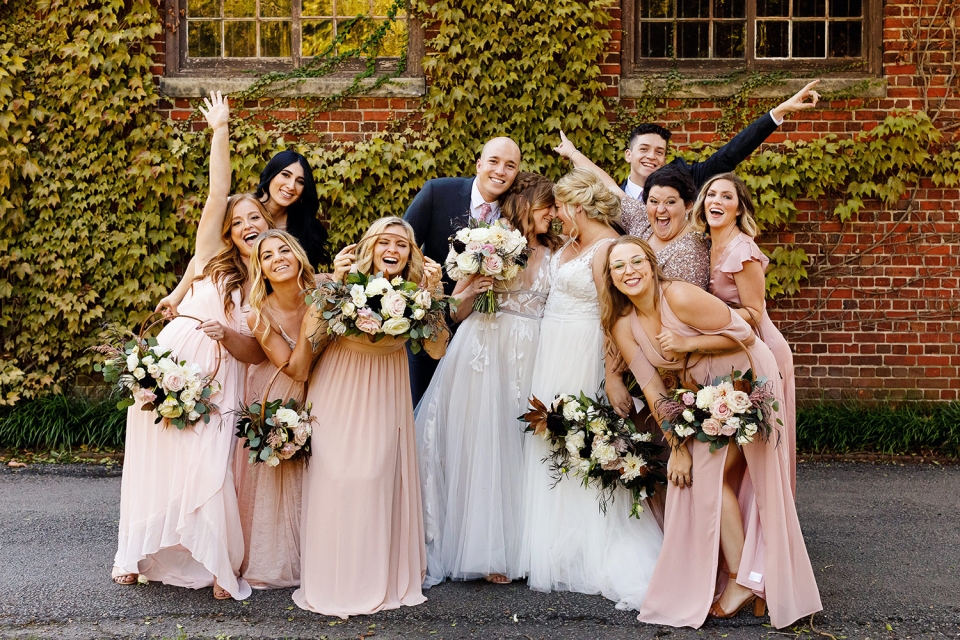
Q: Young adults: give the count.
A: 11